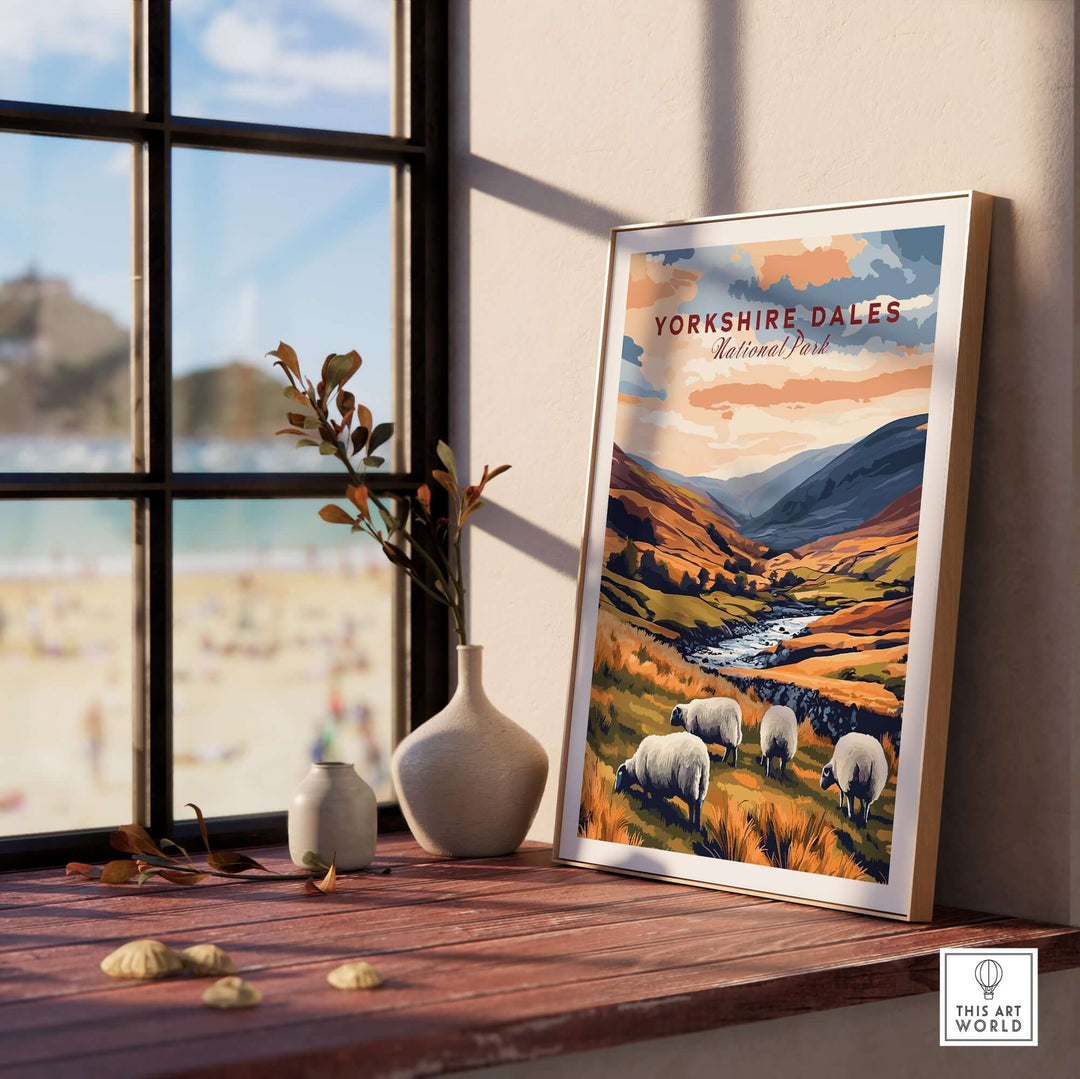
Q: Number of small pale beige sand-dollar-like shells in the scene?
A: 4